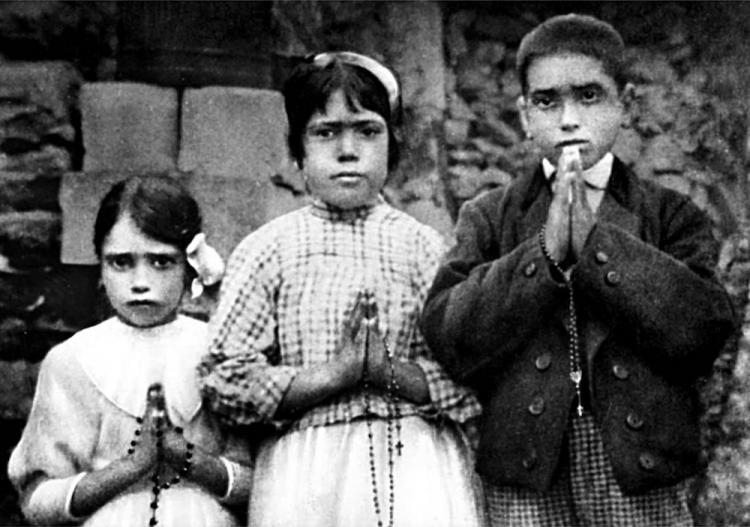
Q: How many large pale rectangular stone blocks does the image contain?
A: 4